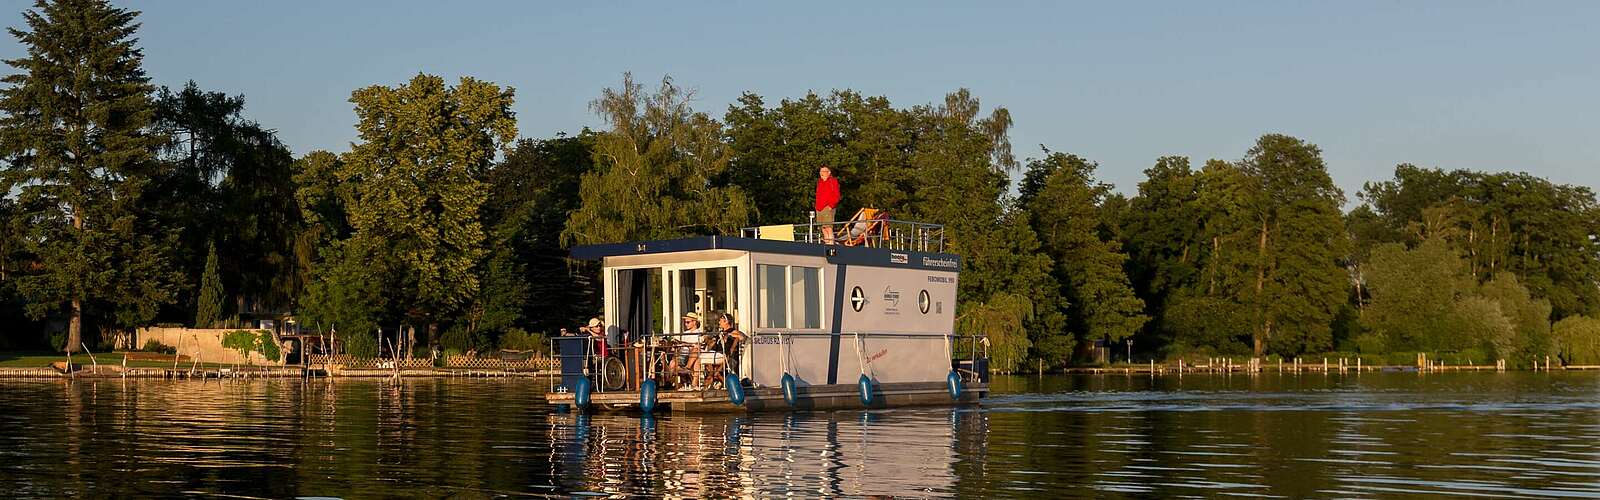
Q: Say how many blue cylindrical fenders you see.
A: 6